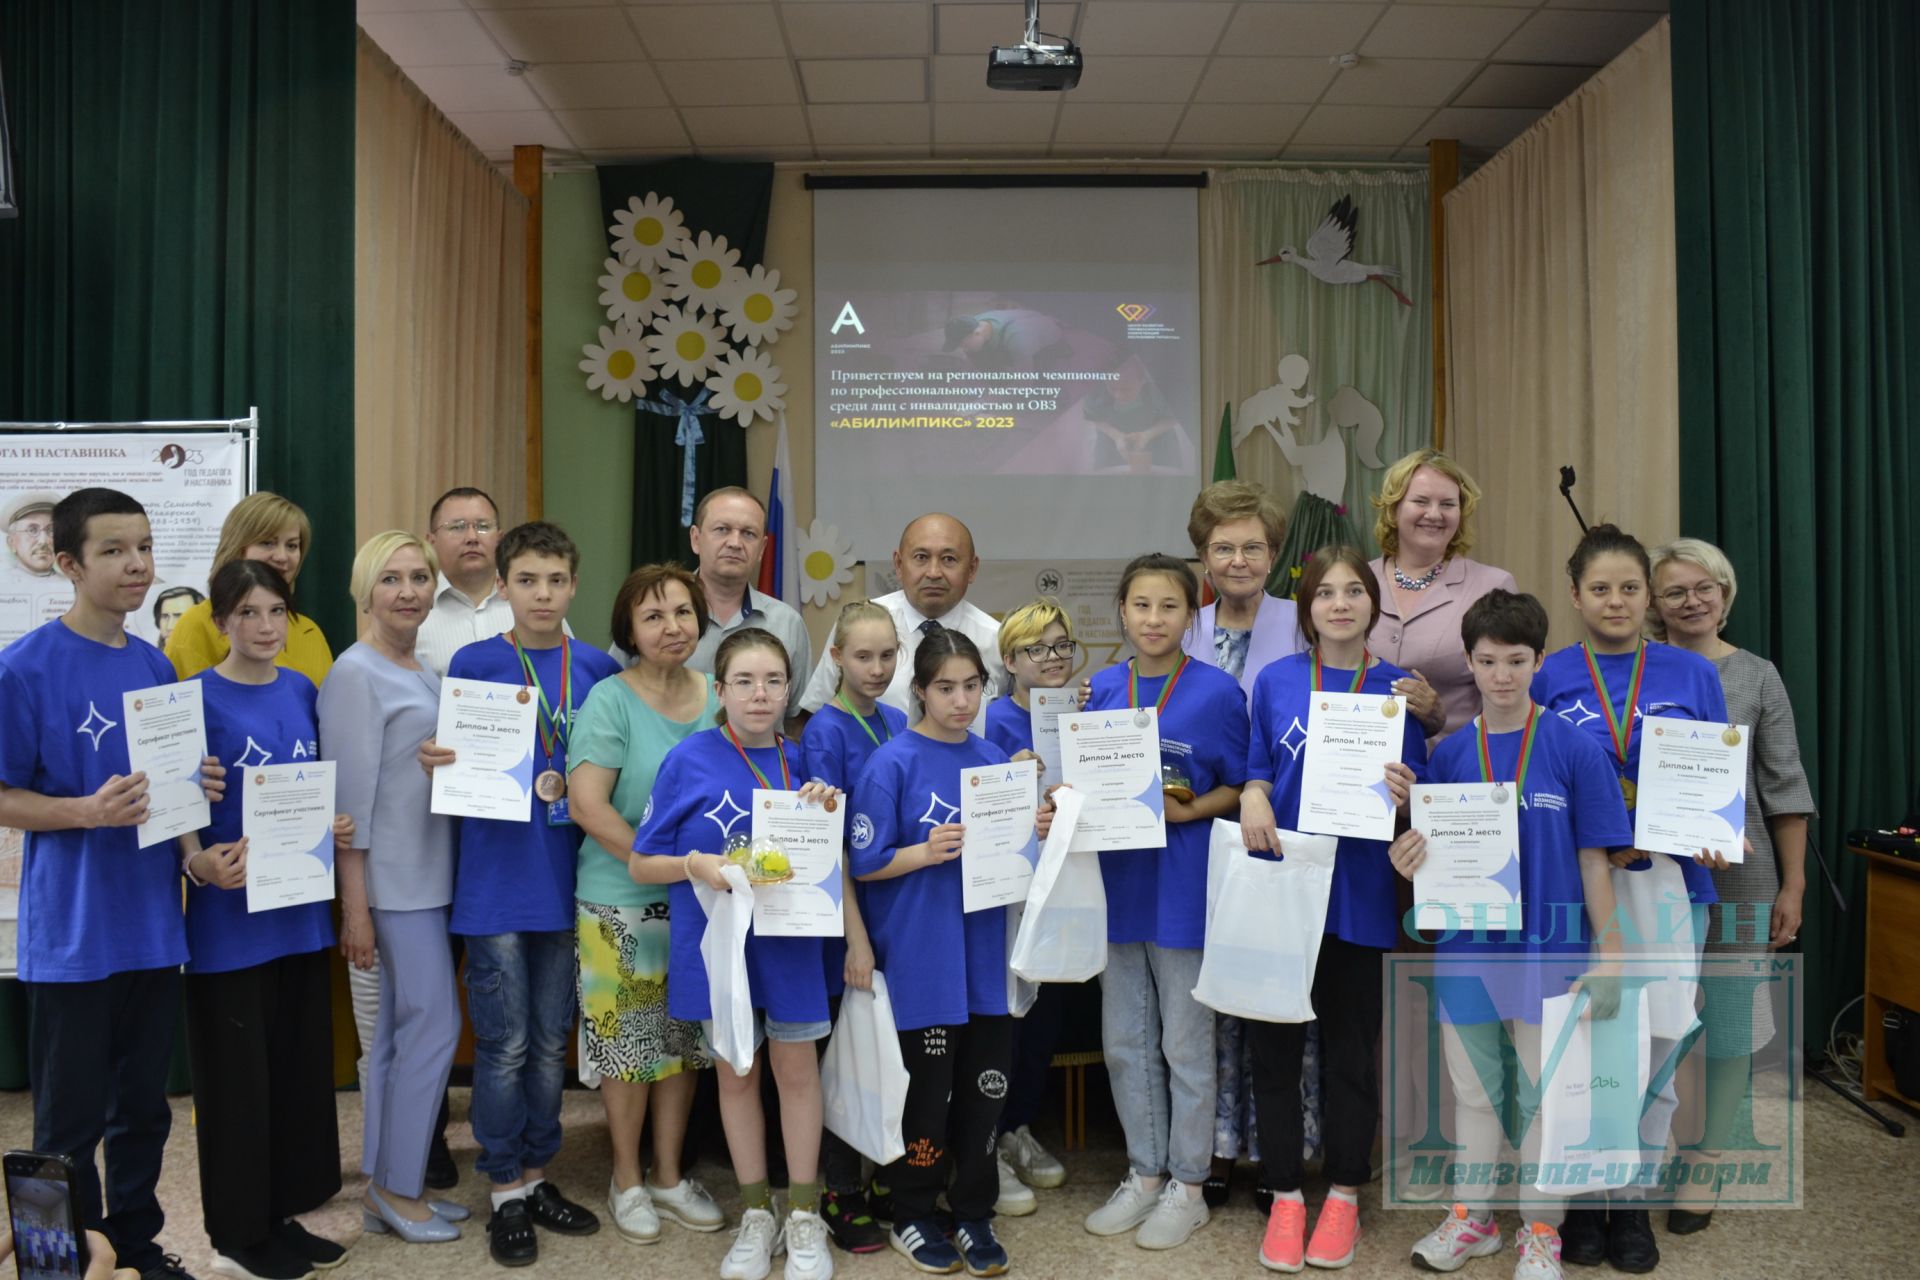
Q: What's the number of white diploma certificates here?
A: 10